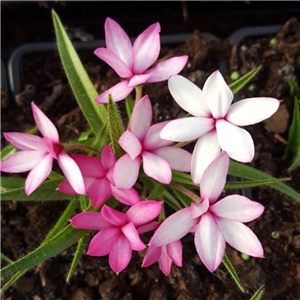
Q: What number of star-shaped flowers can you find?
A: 8